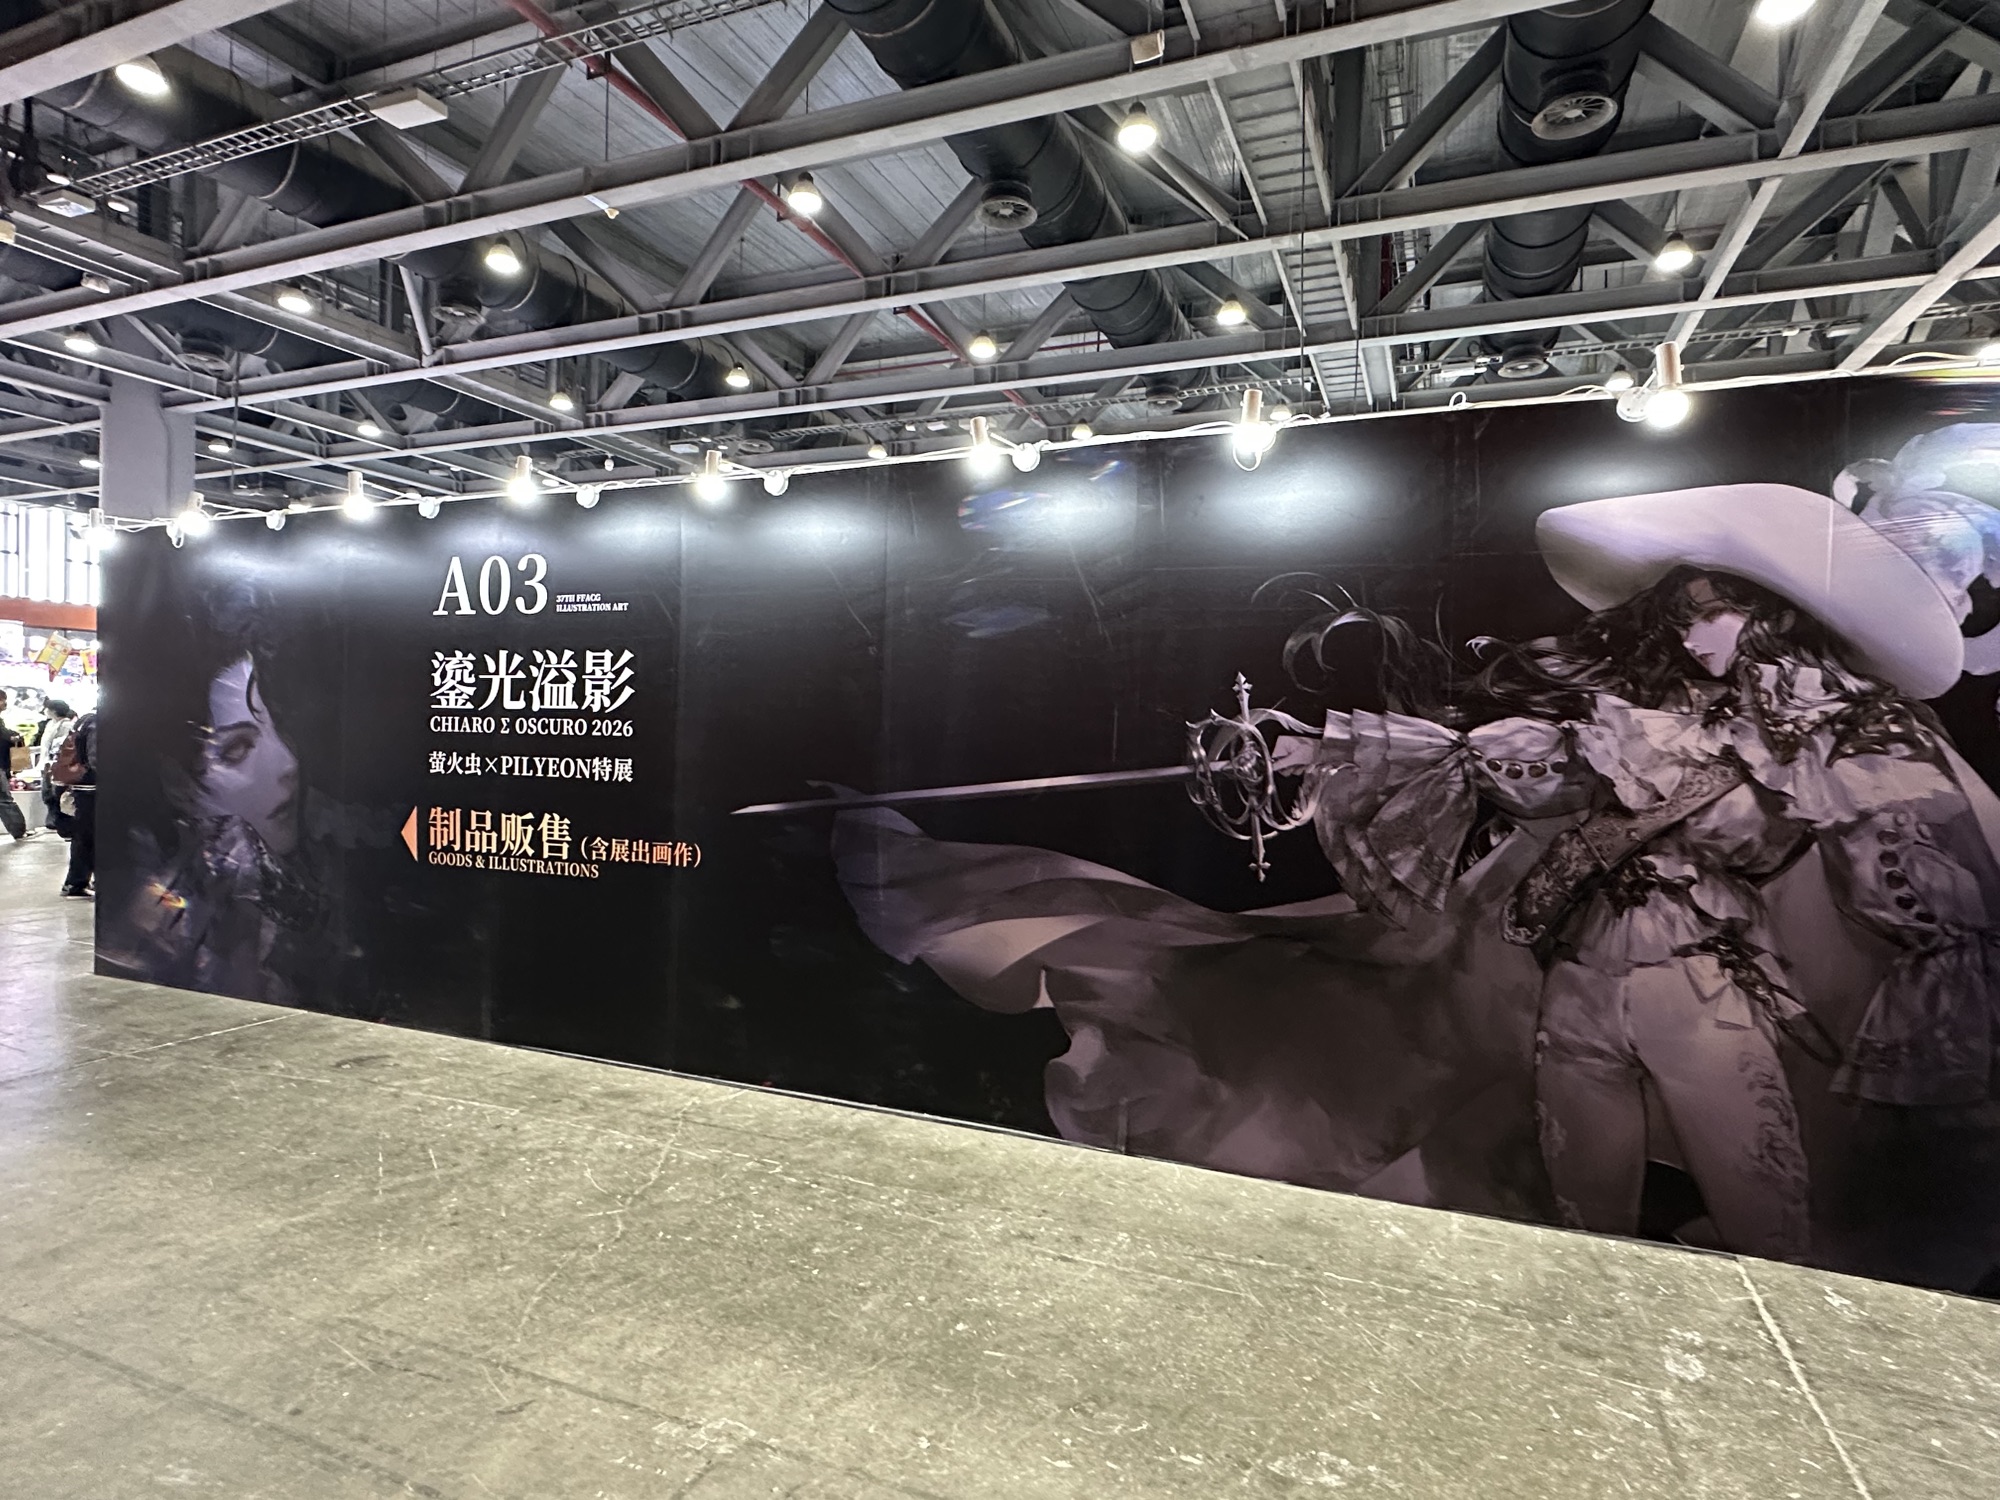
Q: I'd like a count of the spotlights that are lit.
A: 8